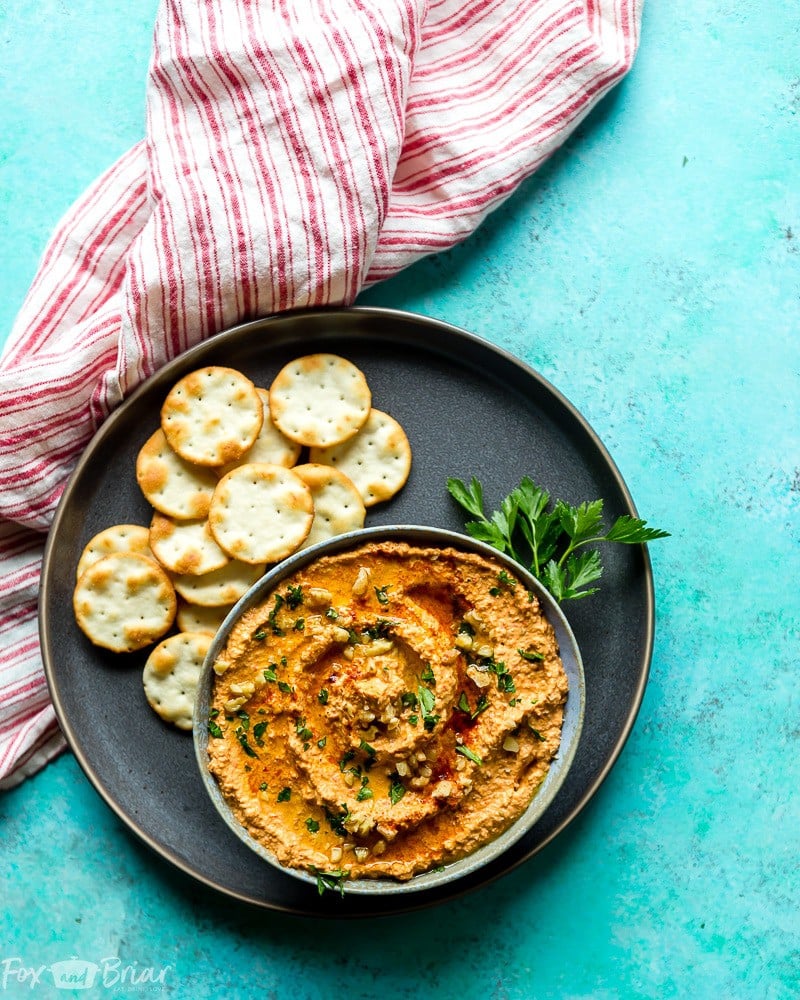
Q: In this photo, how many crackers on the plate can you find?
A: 13